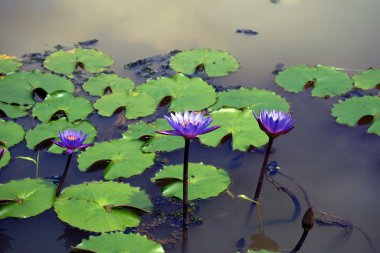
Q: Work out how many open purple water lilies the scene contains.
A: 3